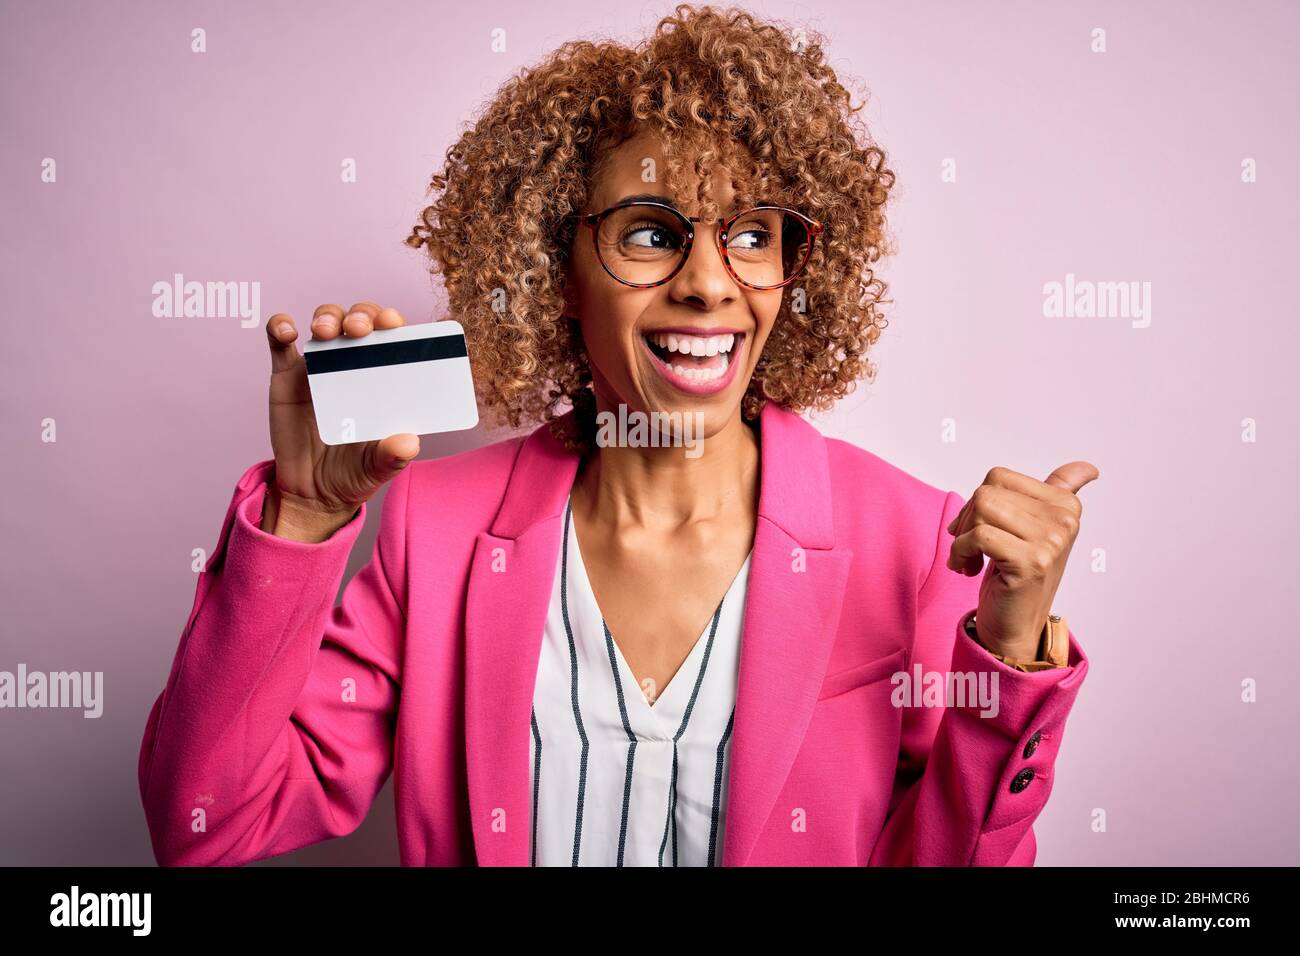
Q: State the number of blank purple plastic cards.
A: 0